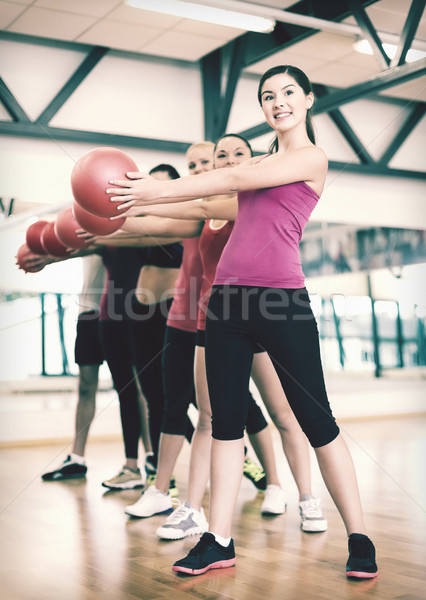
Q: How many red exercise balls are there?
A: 6